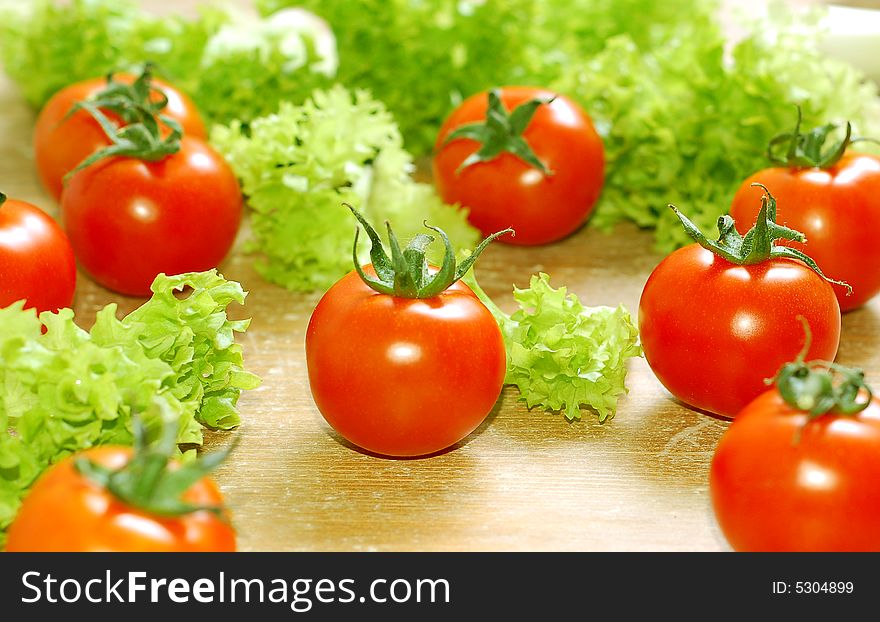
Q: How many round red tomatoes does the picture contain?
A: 9